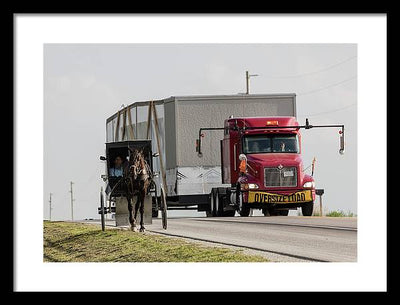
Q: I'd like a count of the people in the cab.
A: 1